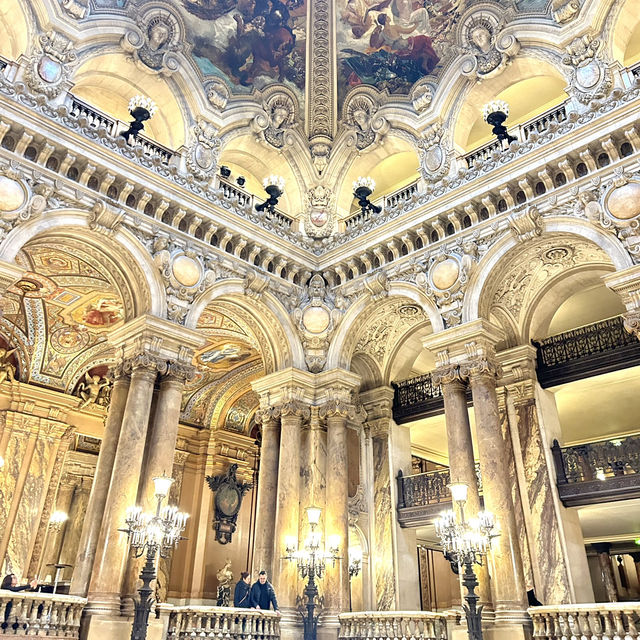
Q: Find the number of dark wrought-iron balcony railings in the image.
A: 4